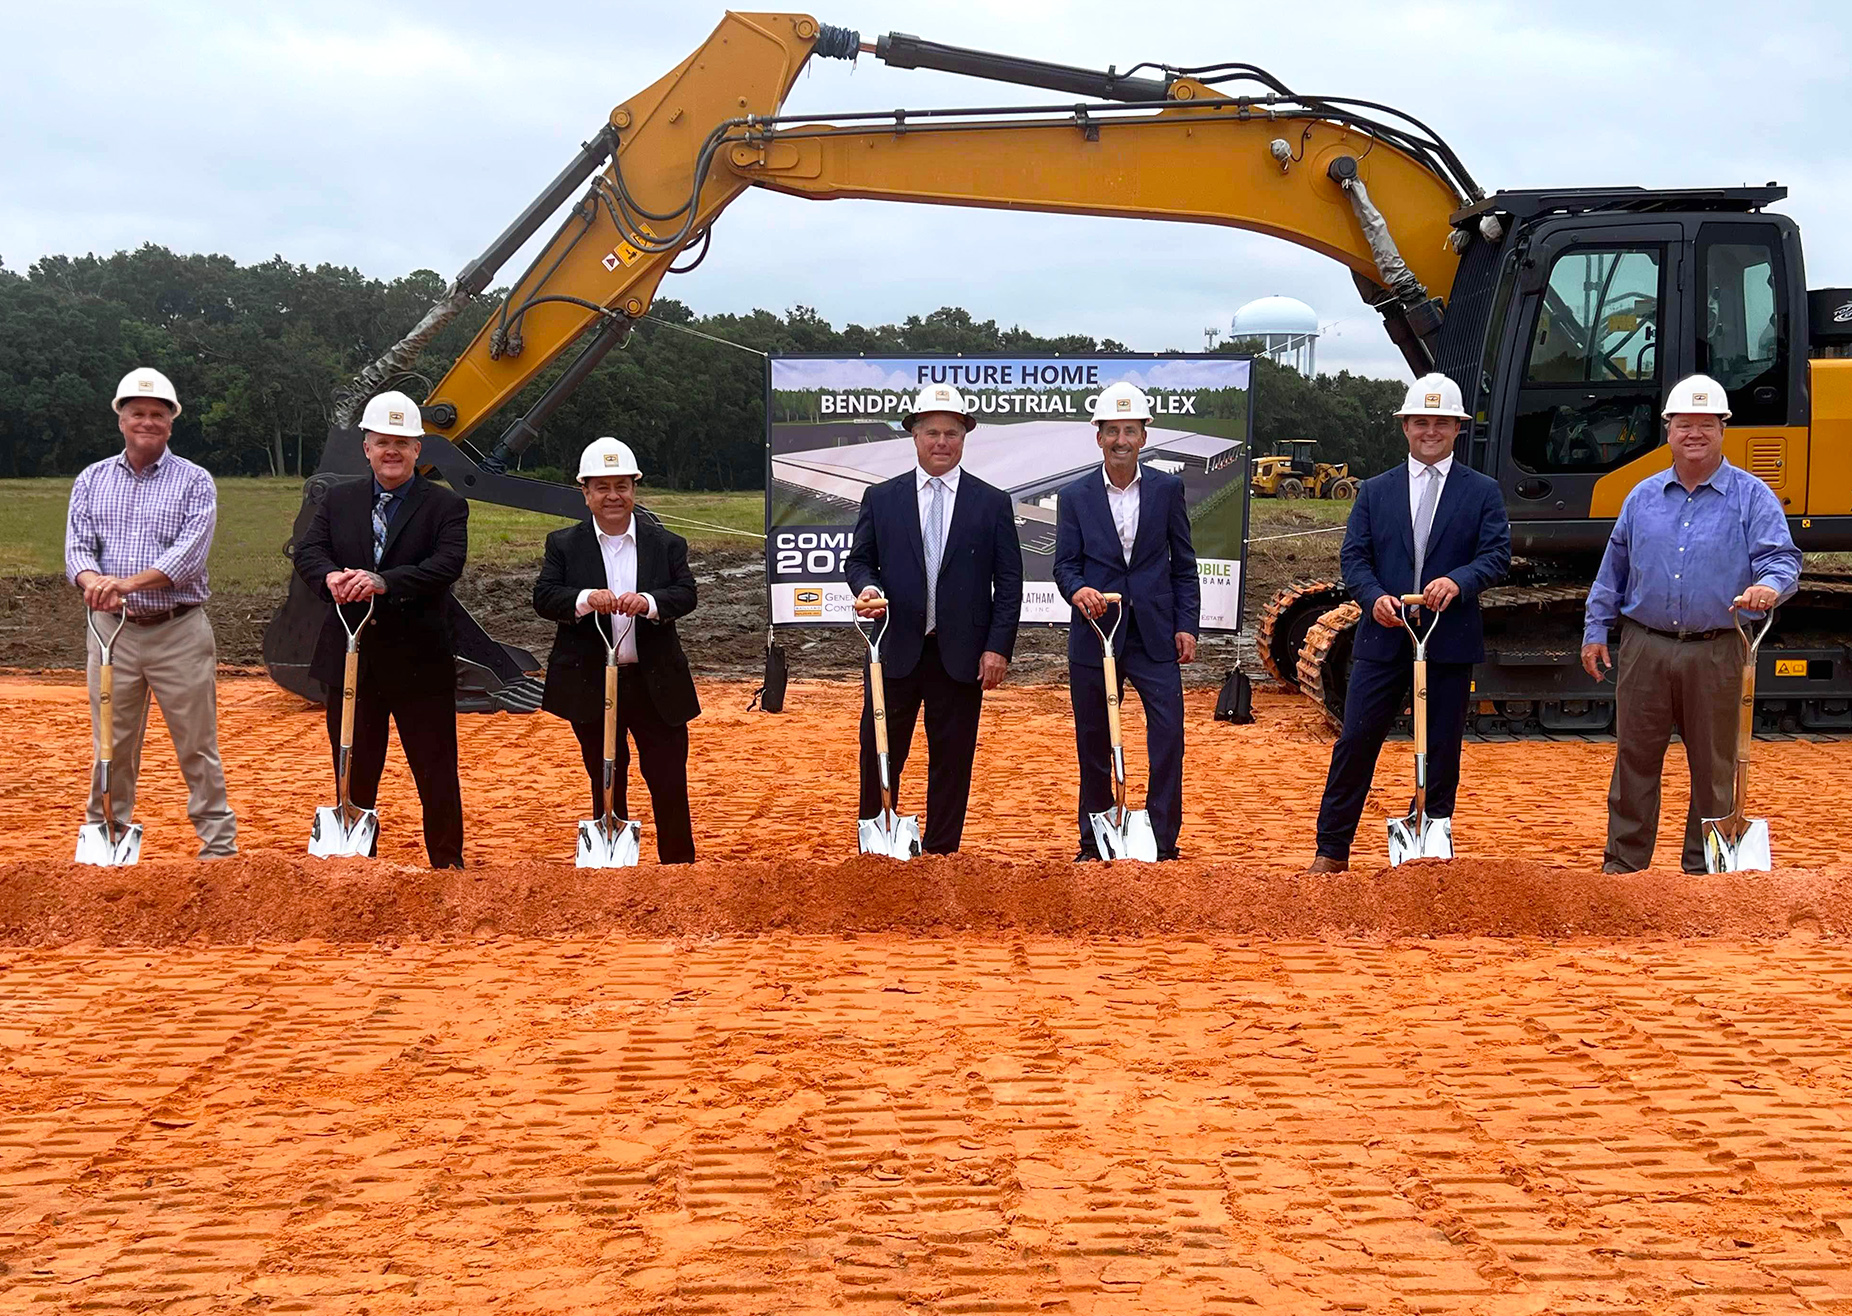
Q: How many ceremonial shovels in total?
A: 7